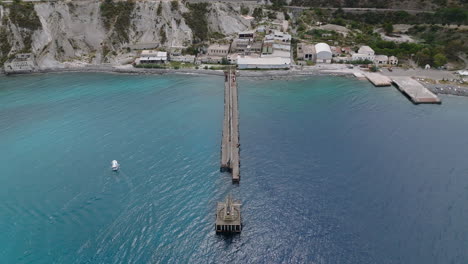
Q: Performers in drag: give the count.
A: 0